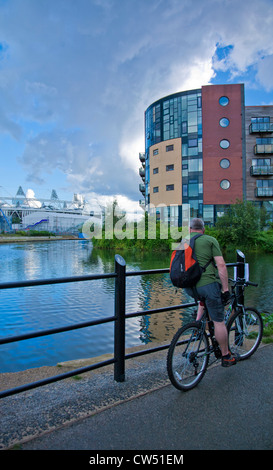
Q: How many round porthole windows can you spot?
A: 5